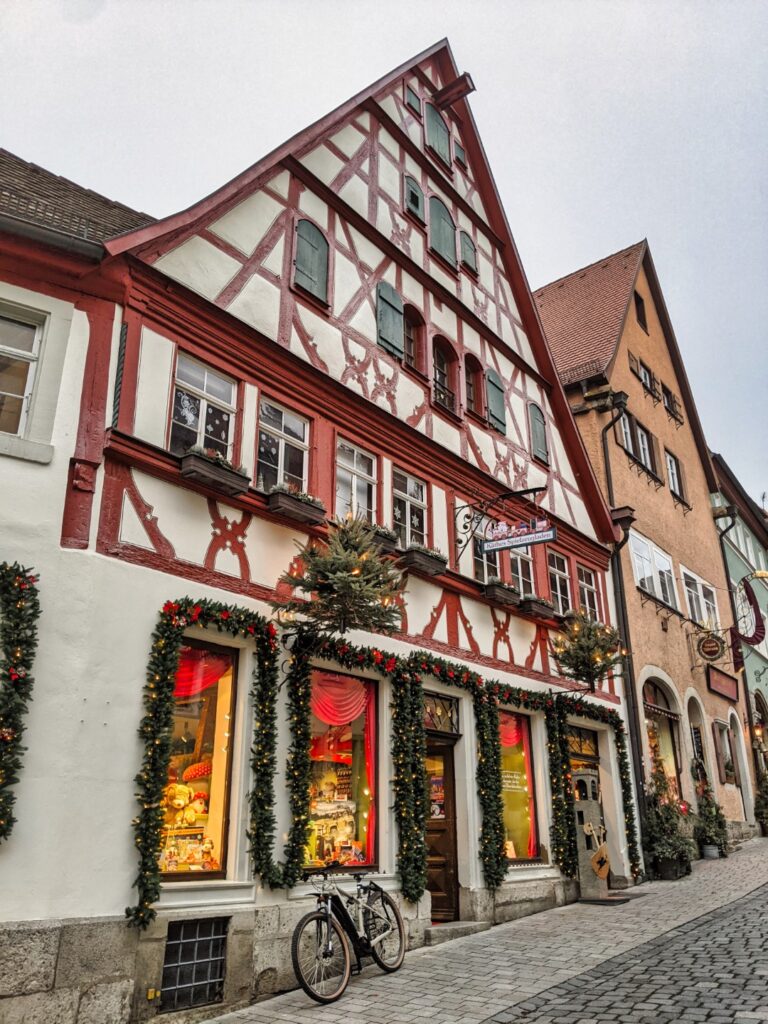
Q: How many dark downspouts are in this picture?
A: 3